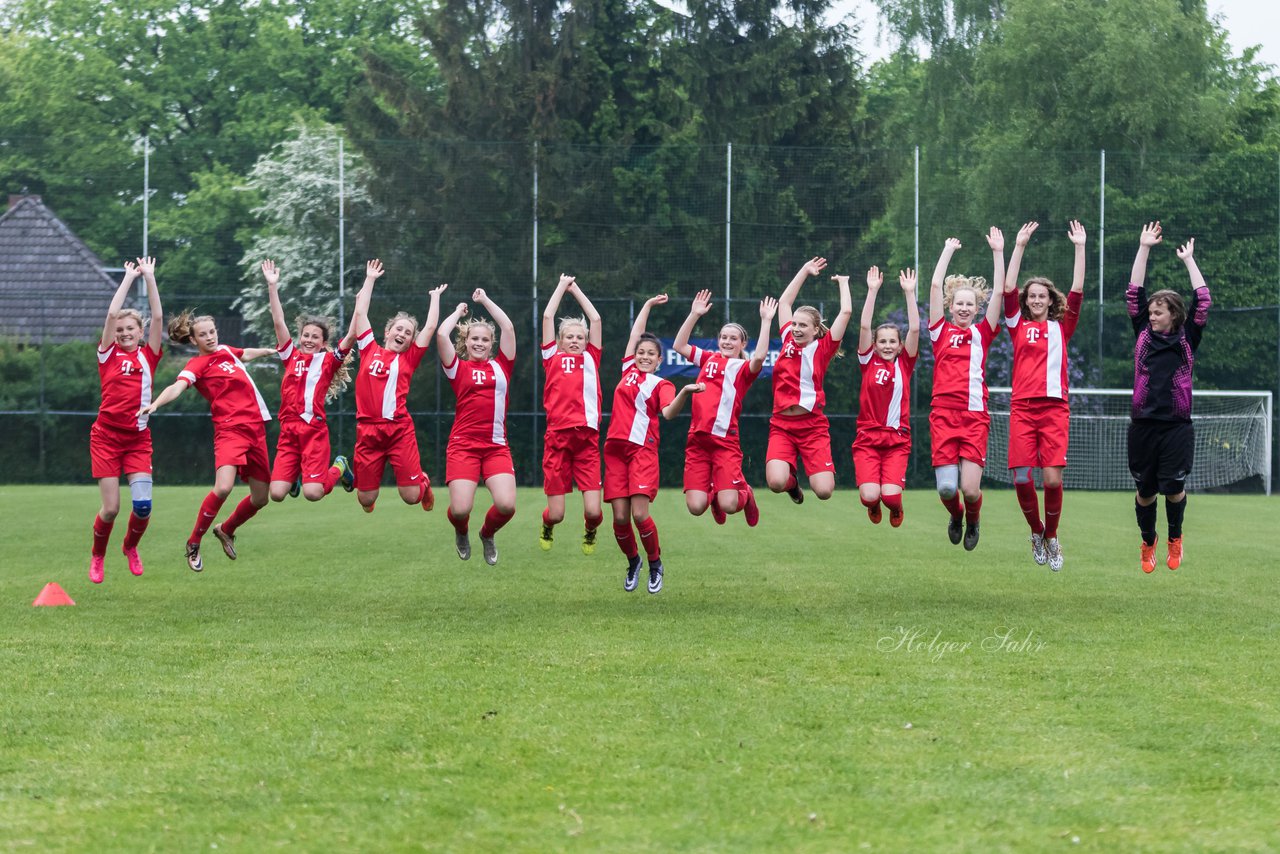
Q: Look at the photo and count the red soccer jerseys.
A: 12